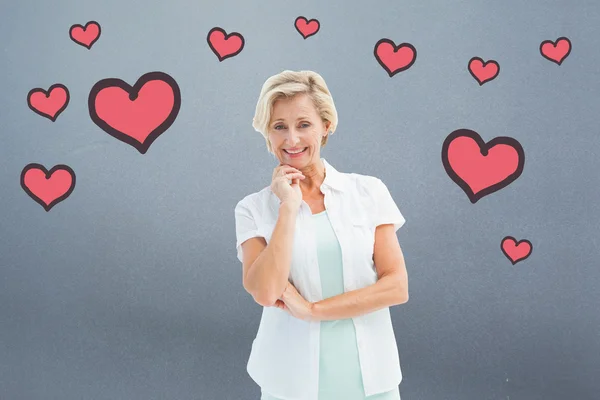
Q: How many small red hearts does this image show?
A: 9